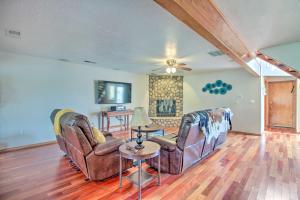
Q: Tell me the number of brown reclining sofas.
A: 2